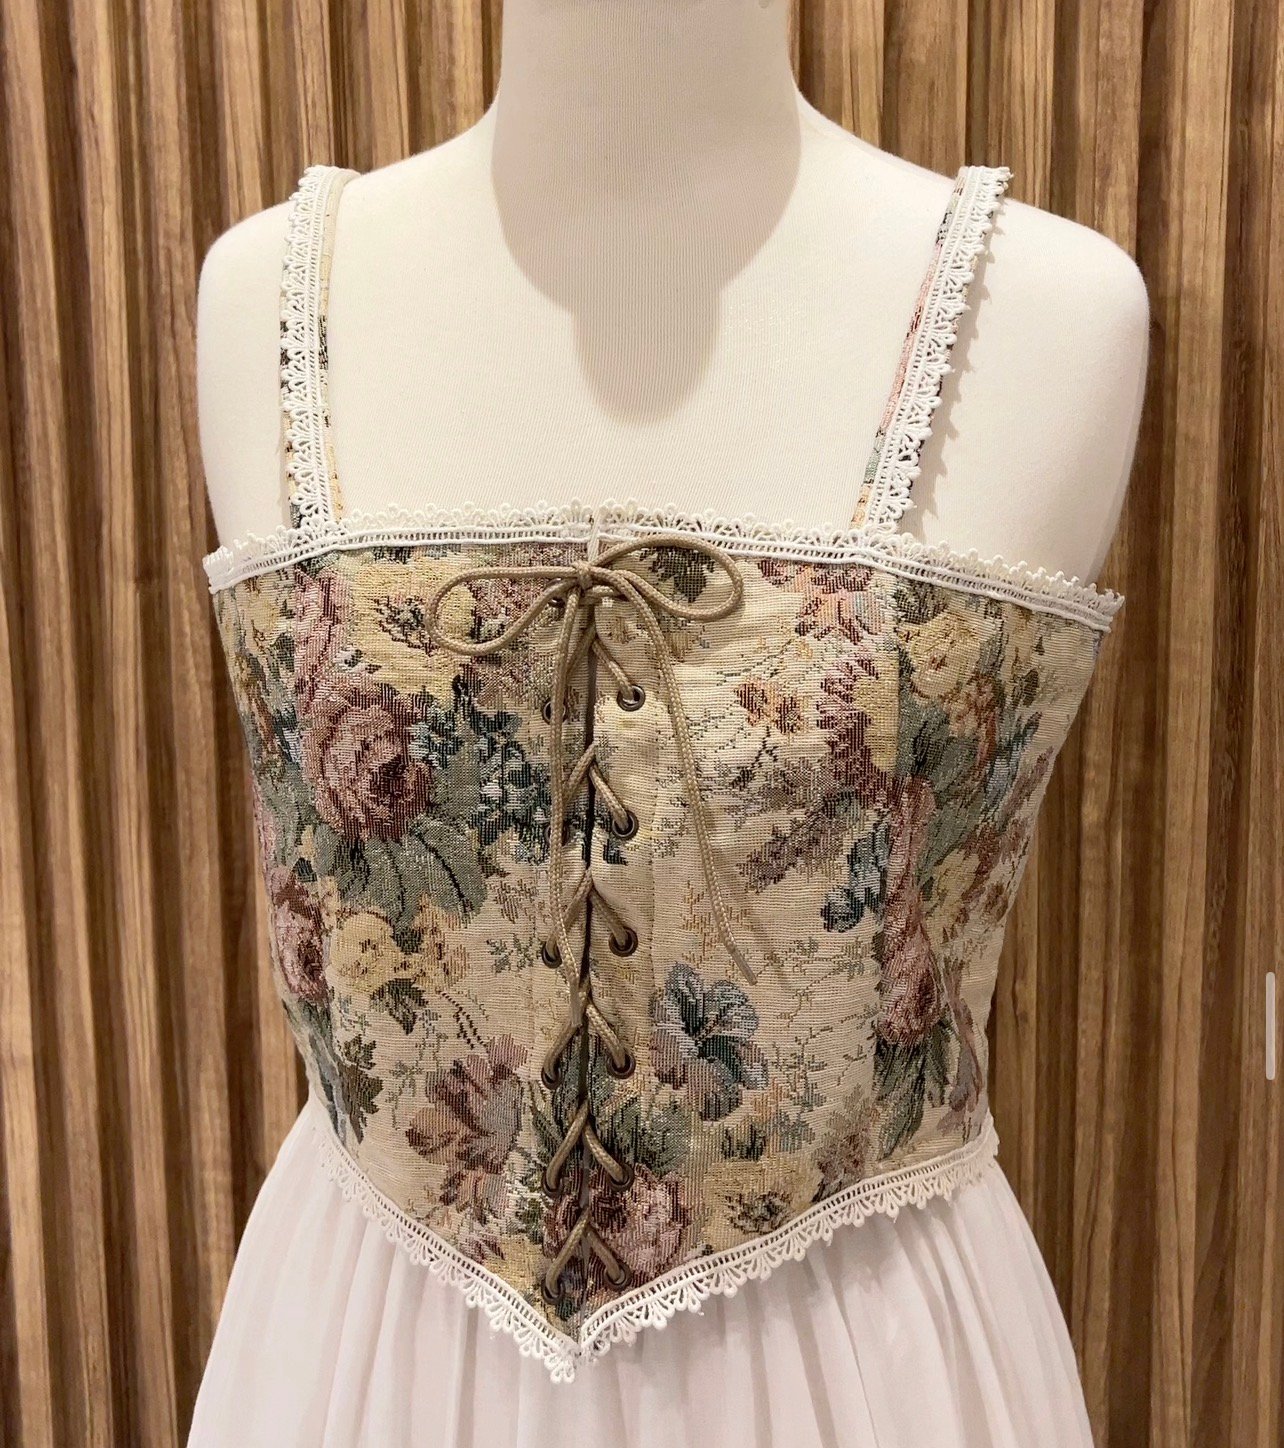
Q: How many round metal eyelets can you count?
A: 13